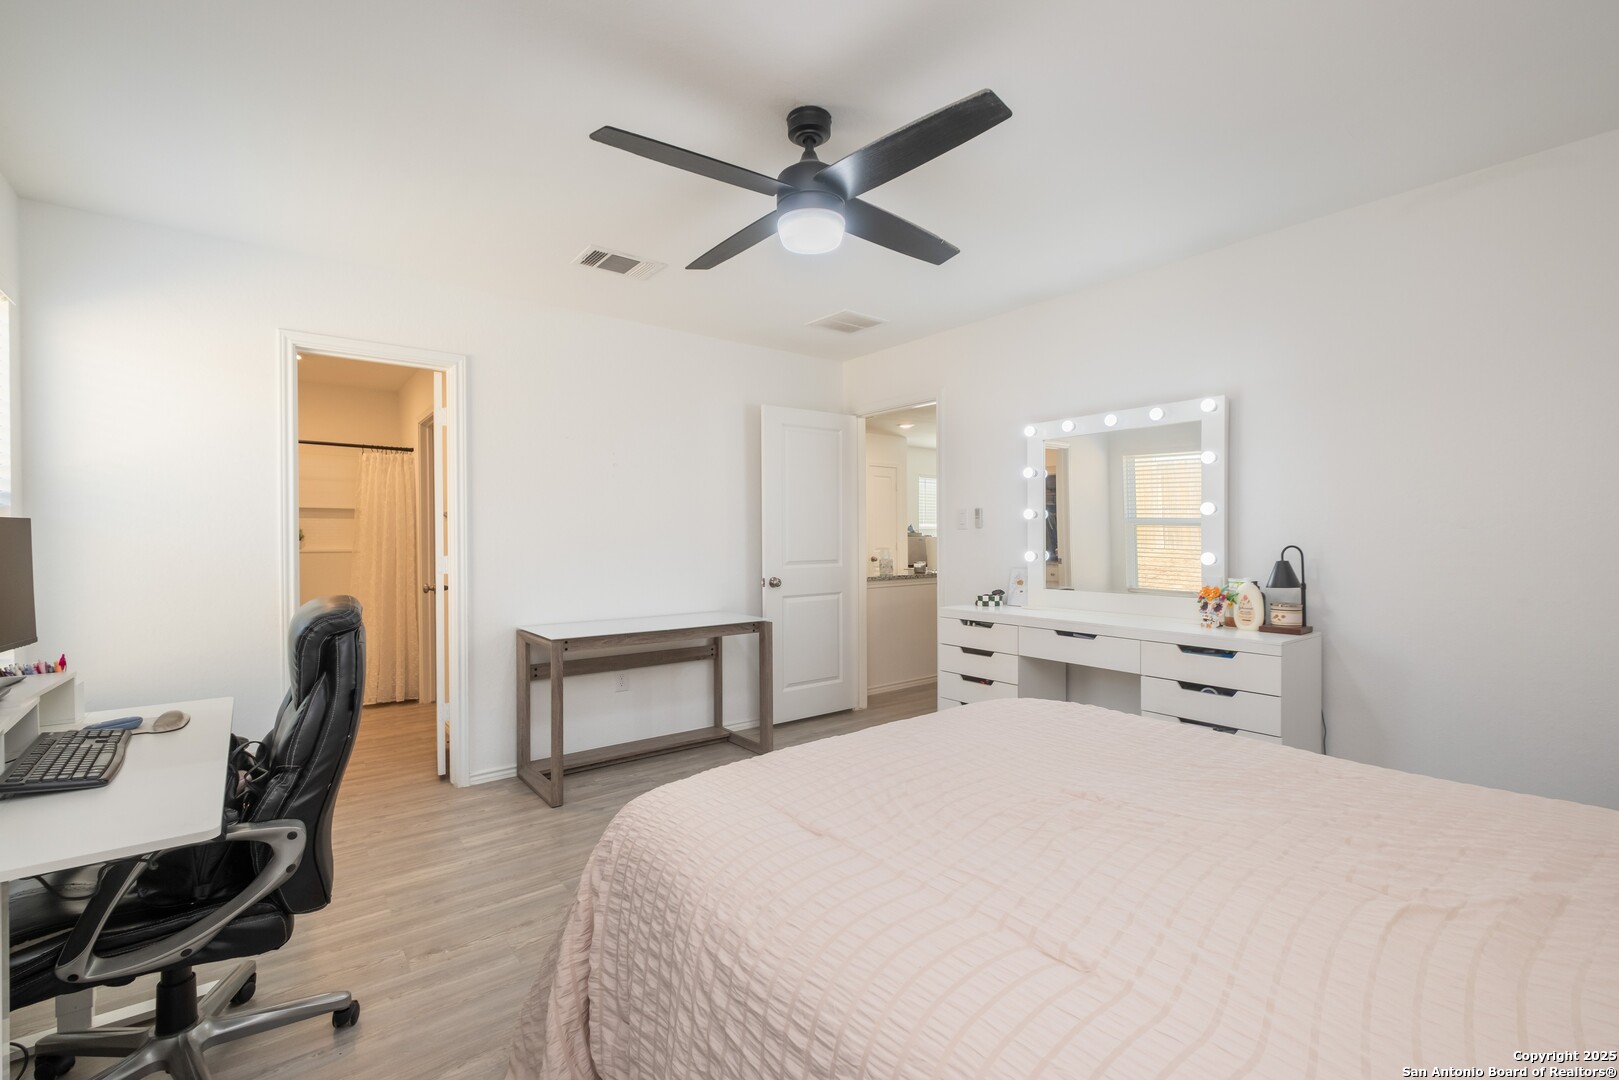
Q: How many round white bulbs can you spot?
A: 11